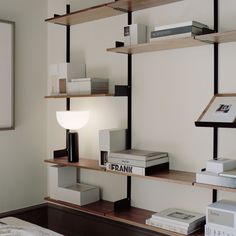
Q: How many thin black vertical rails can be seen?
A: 3